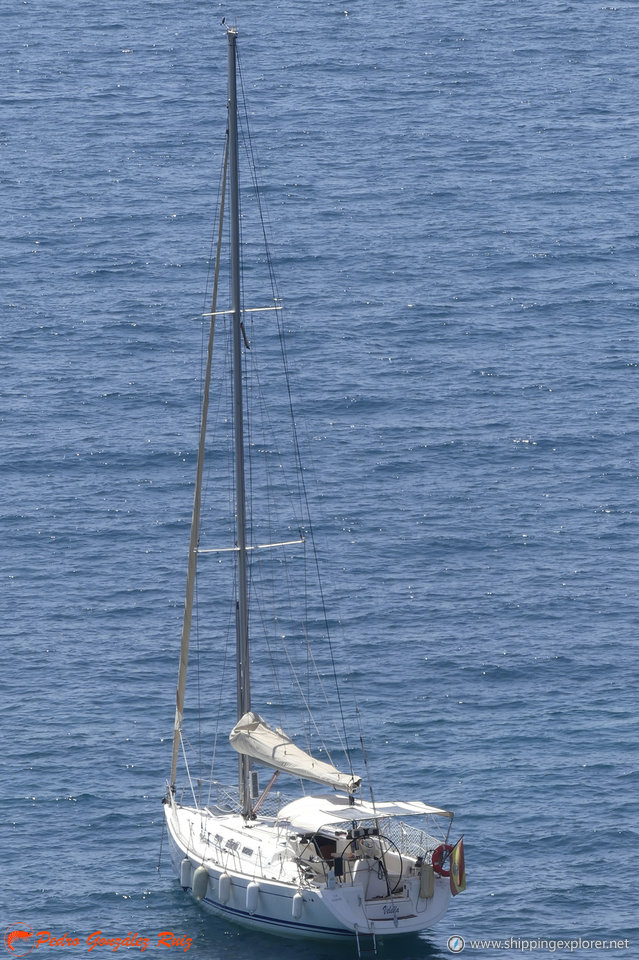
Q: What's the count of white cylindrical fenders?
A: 5